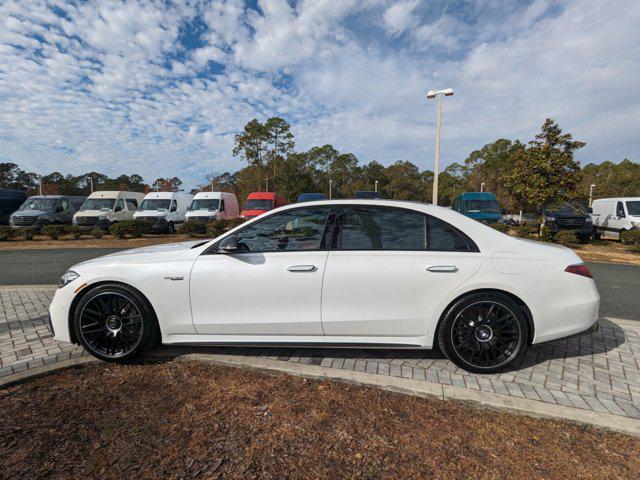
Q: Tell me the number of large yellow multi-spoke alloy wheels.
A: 0